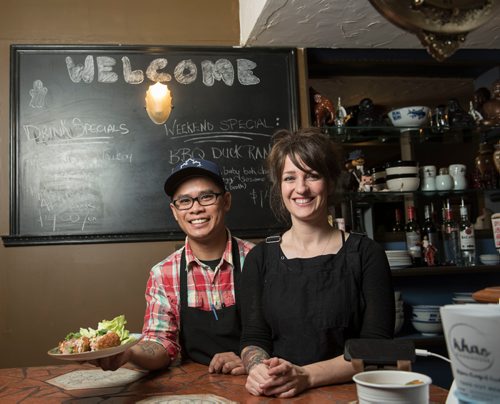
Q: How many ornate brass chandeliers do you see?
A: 1